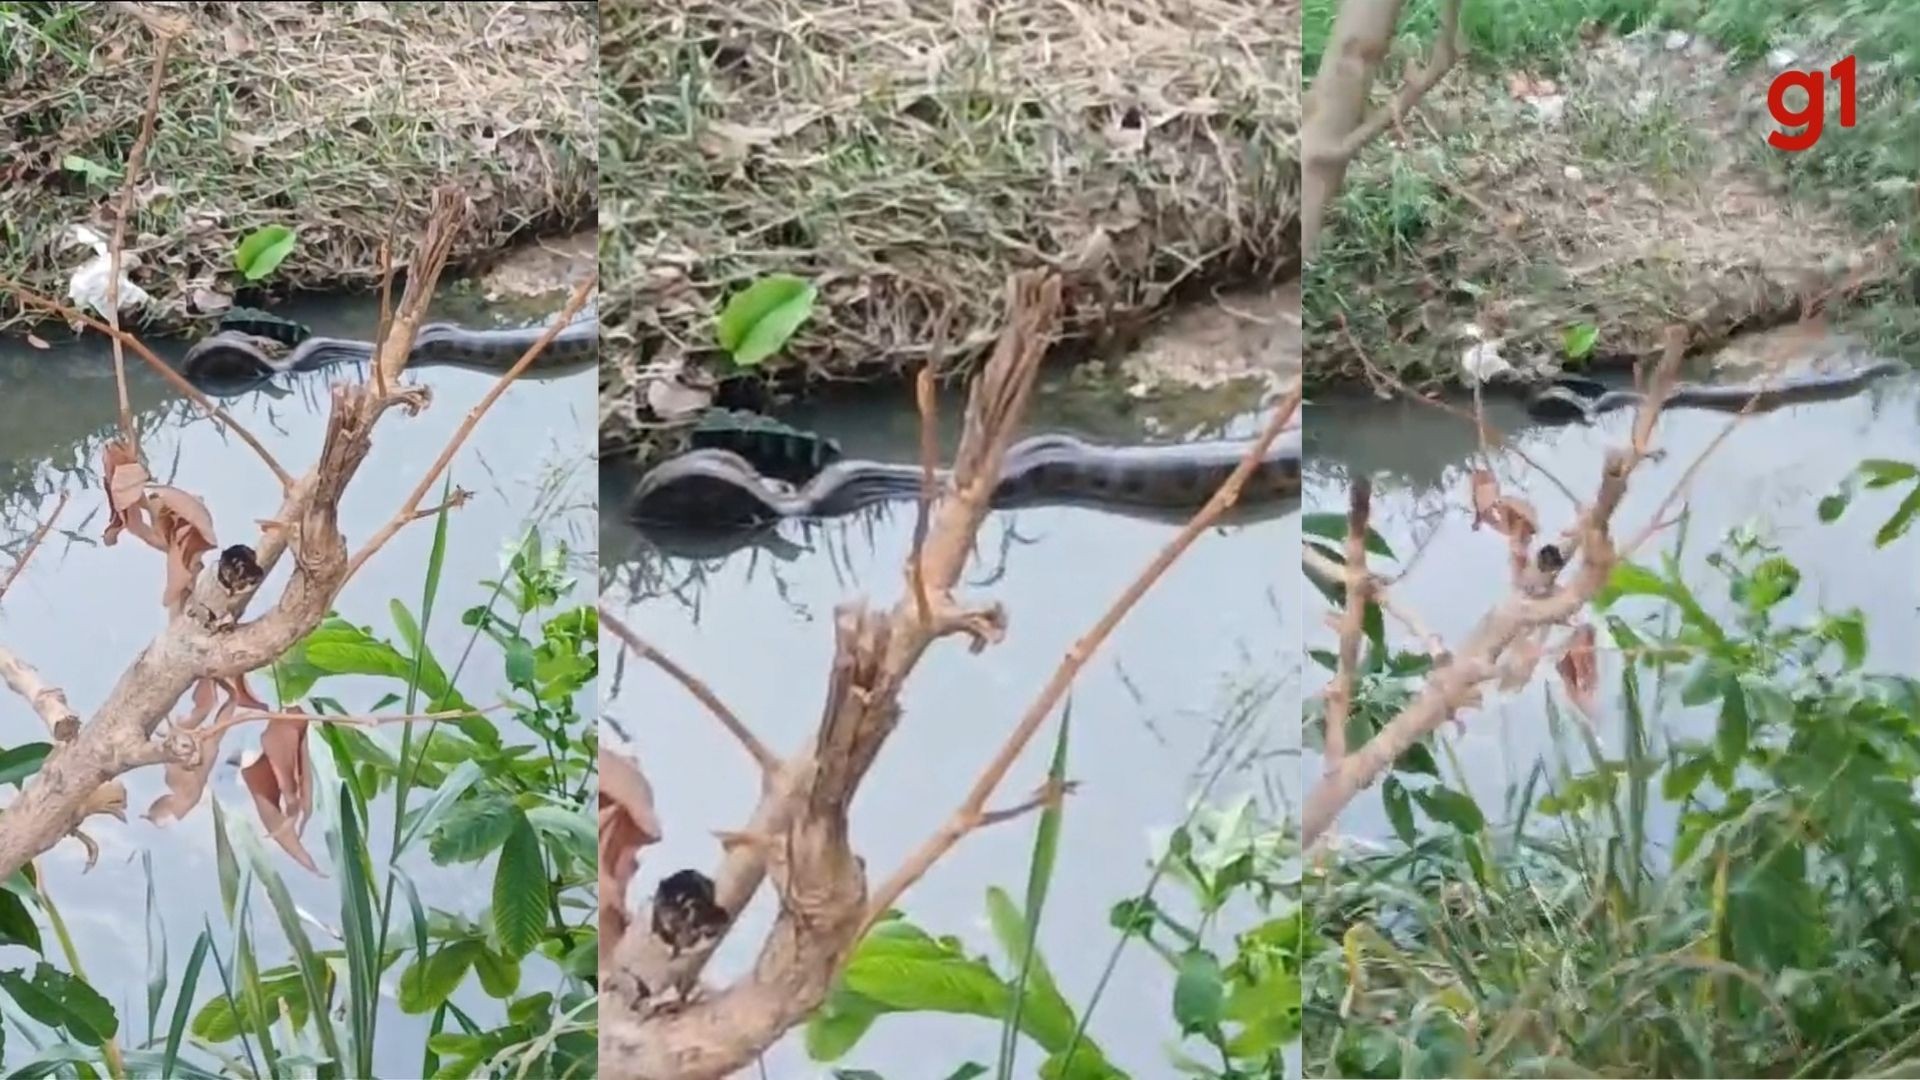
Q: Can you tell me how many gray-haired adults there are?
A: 0